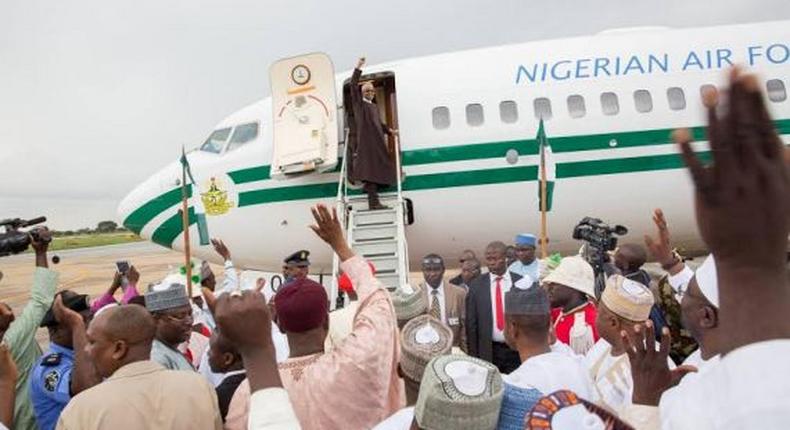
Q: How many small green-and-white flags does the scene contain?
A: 2